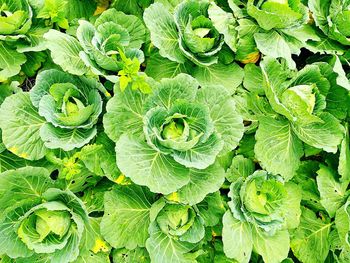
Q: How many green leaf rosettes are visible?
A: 11